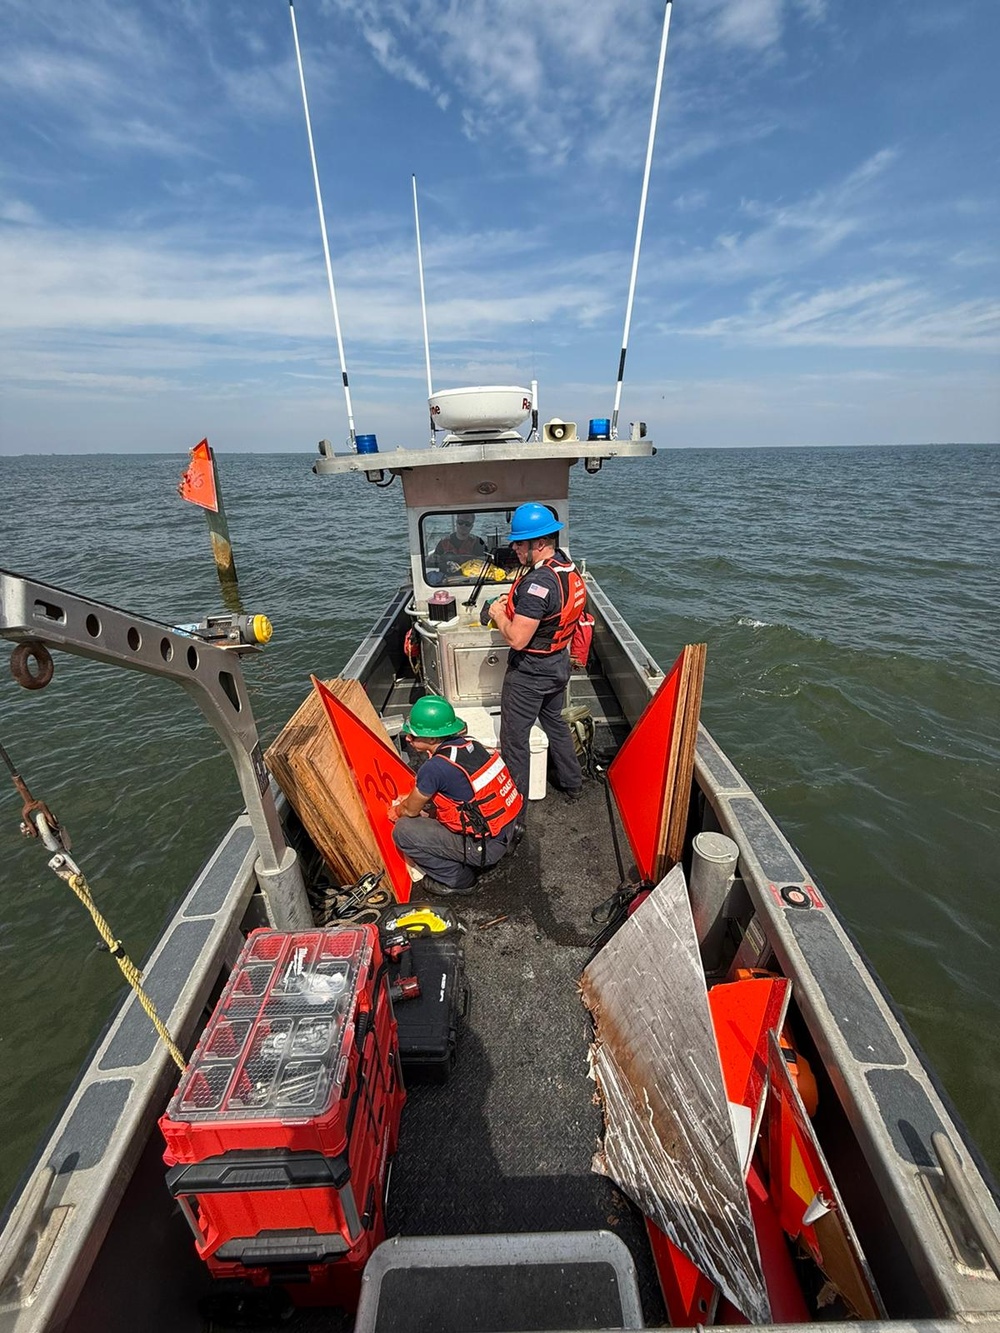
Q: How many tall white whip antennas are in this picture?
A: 3